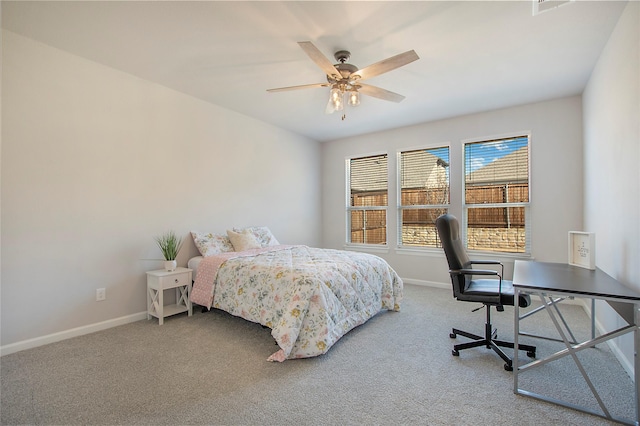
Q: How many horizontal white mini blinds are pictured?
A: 3